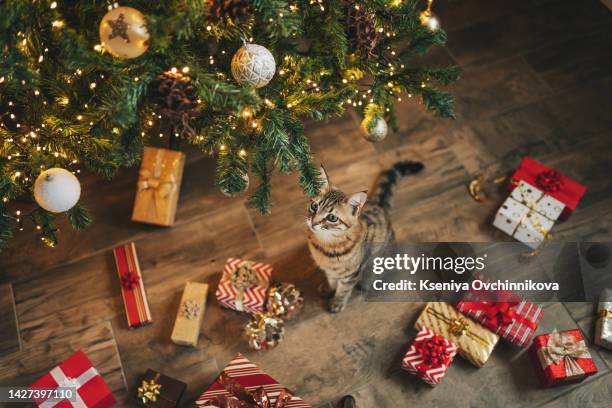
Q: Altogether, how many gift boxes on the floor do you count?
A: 14